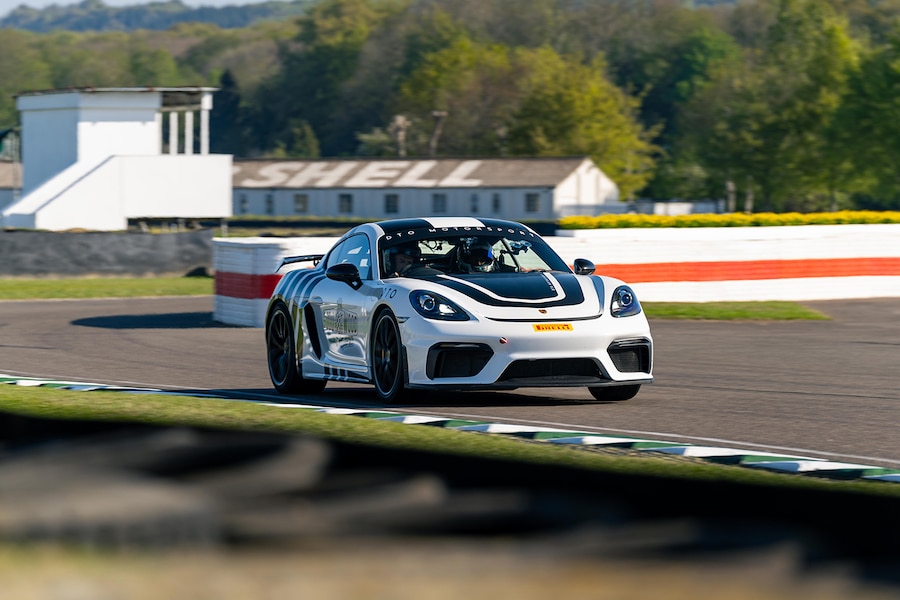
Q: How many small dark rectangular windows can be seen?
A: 9